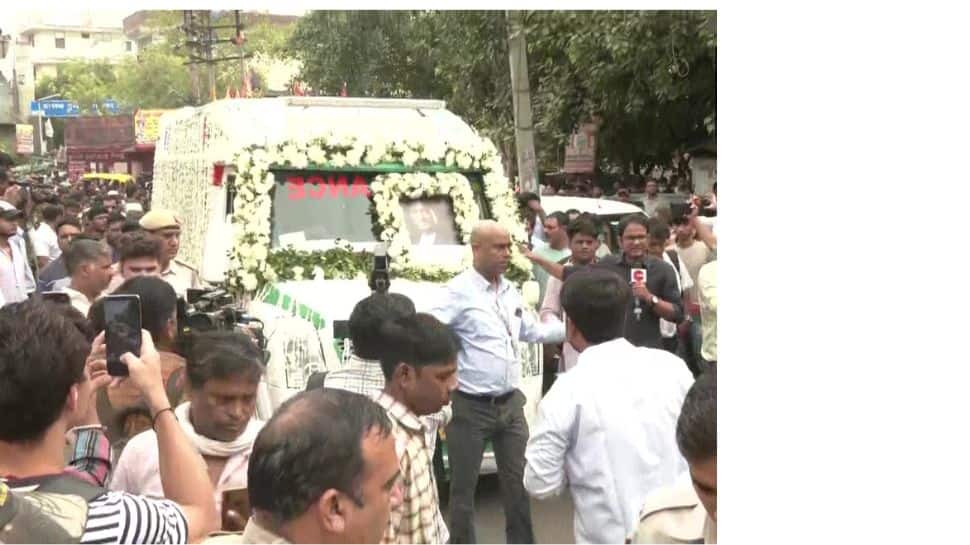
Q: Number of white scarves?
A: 1